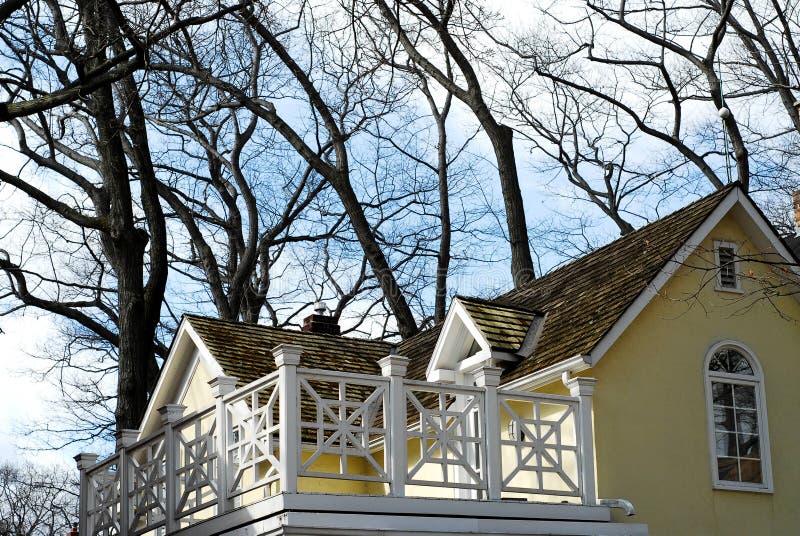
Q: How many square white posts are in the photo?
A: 8